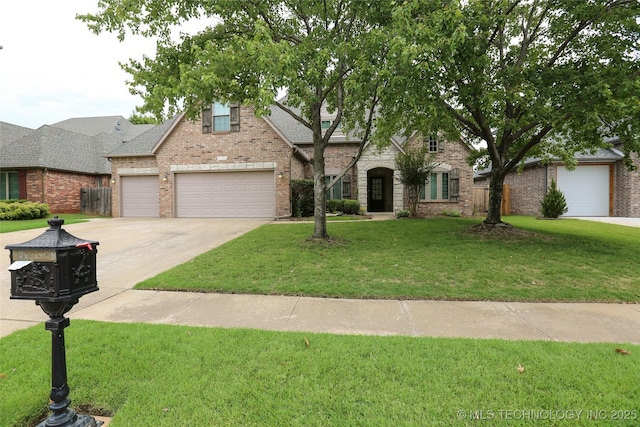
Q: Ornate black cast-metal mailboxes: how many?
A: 1